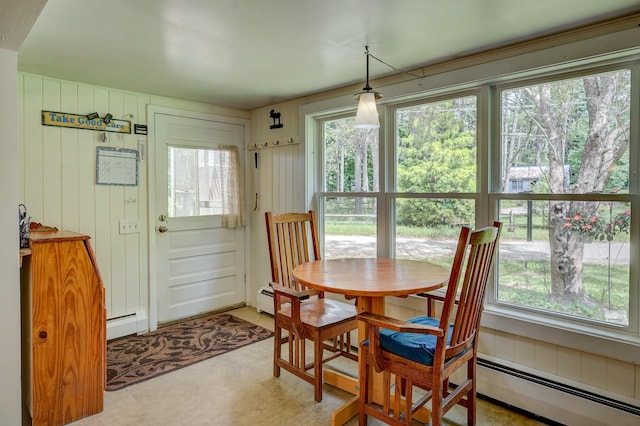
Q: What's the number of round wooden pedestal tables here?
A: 1